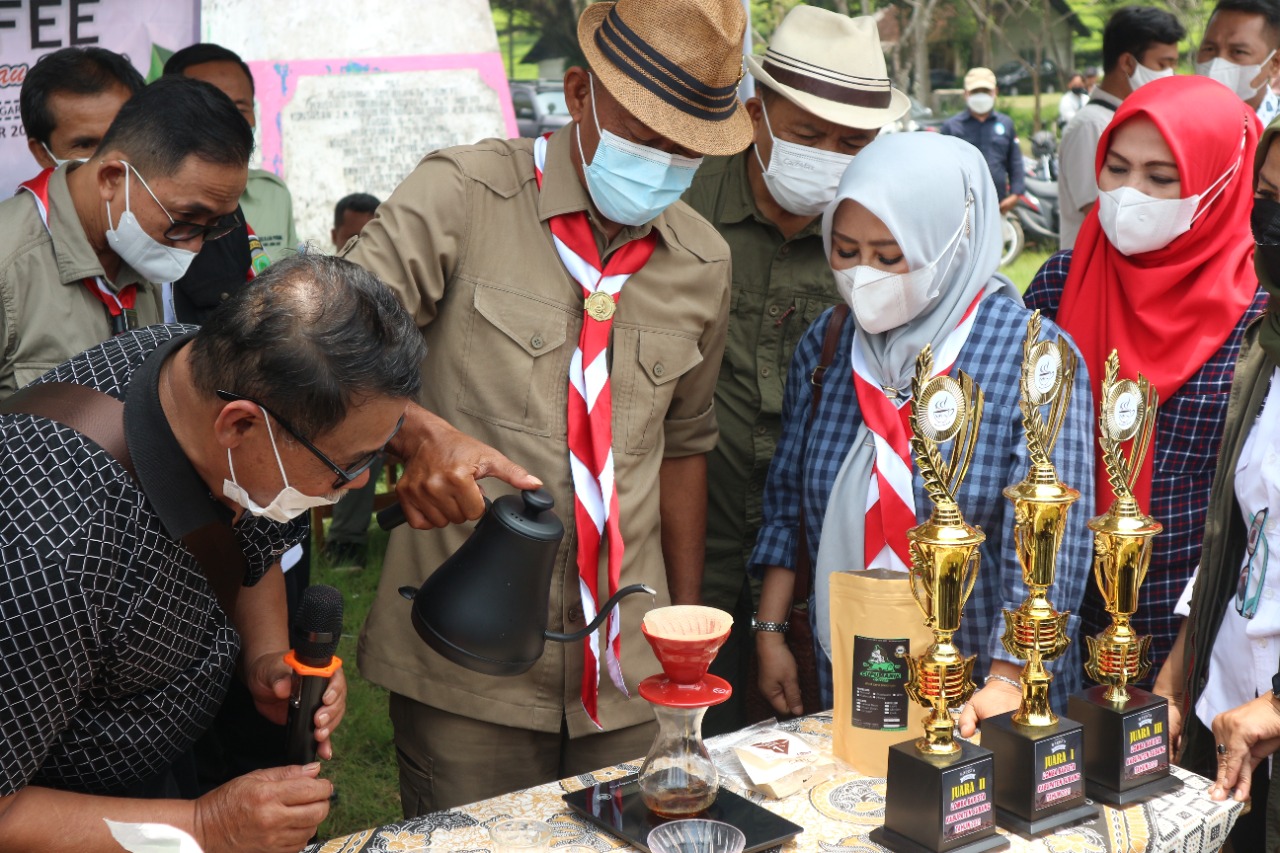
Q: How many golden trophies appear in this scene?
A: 3